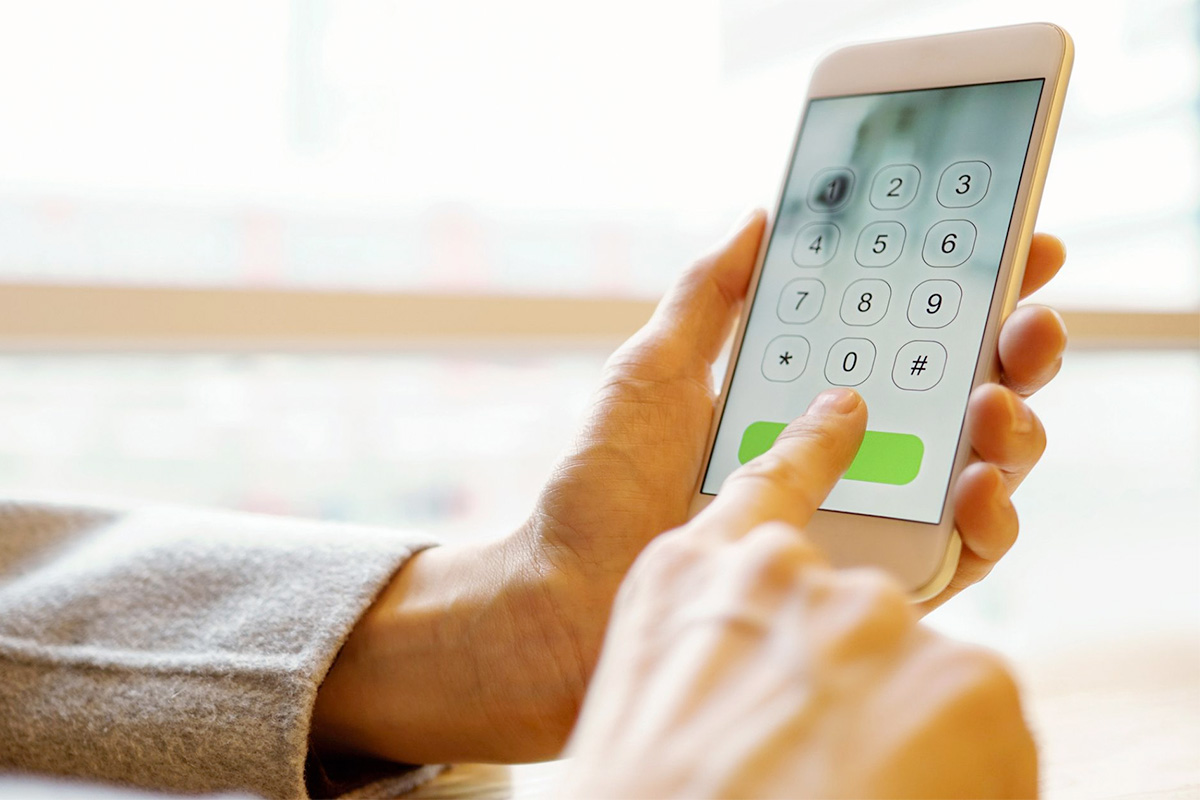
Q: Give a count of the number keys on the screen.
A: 10